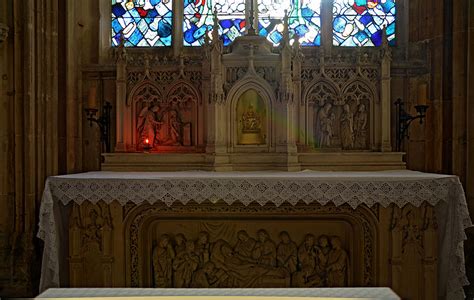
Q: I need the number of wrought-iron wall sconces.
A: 2